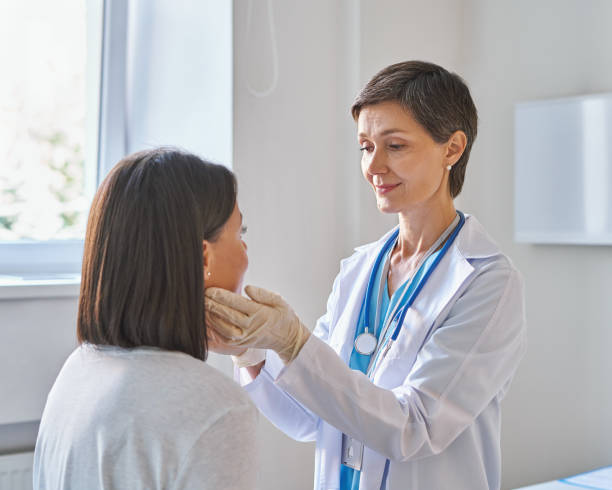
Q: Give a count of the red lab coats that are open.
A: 0